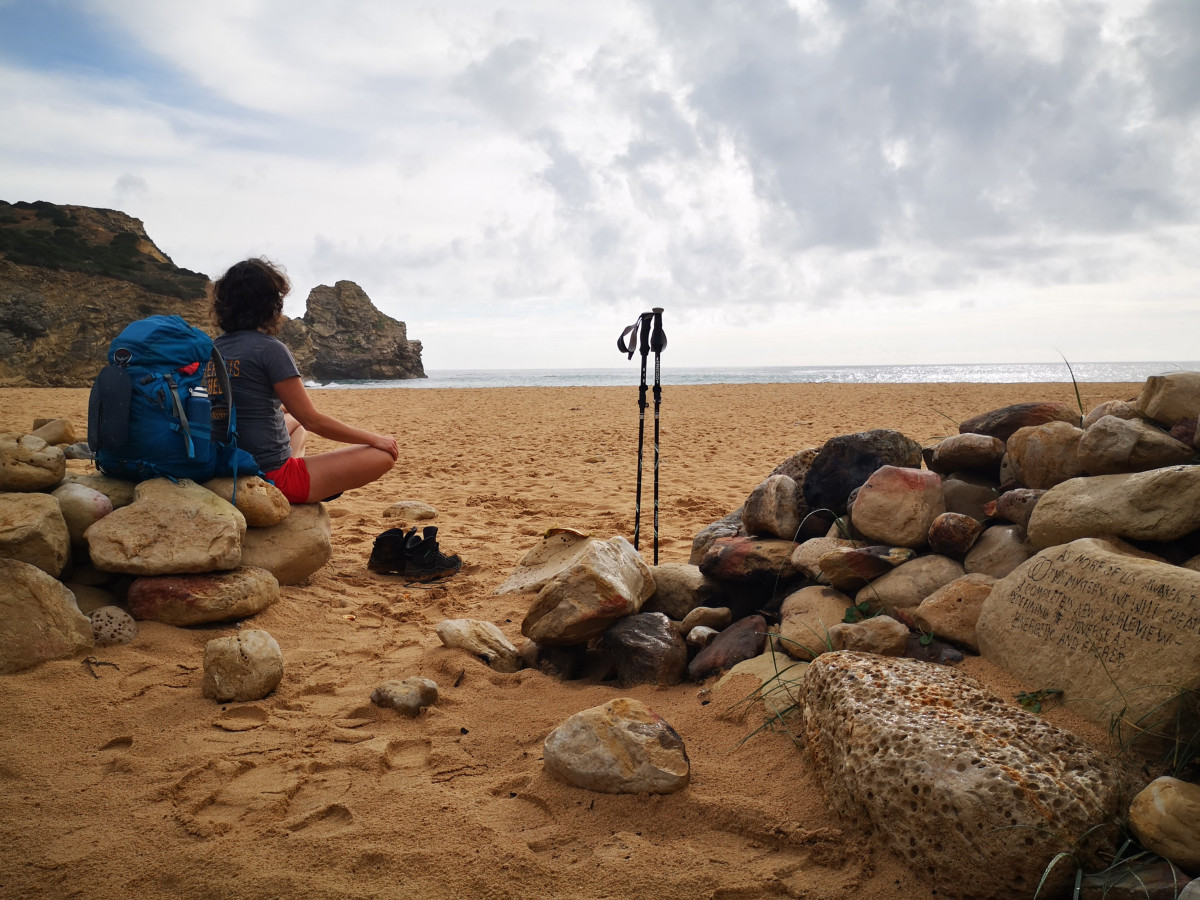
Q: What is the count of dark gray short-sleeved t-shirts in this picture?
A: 1